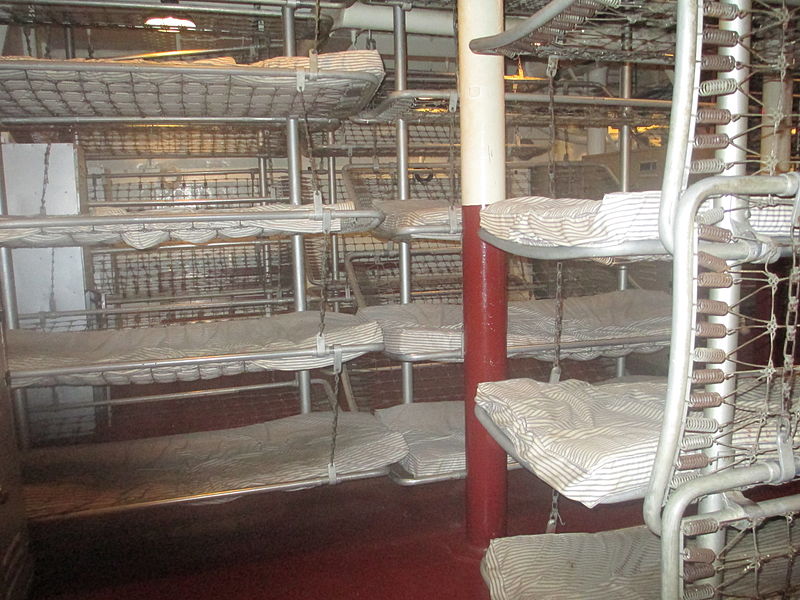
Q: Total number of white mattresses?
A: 10